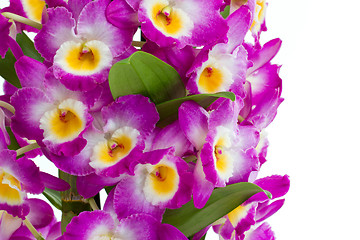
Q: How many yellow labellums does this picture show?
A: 11